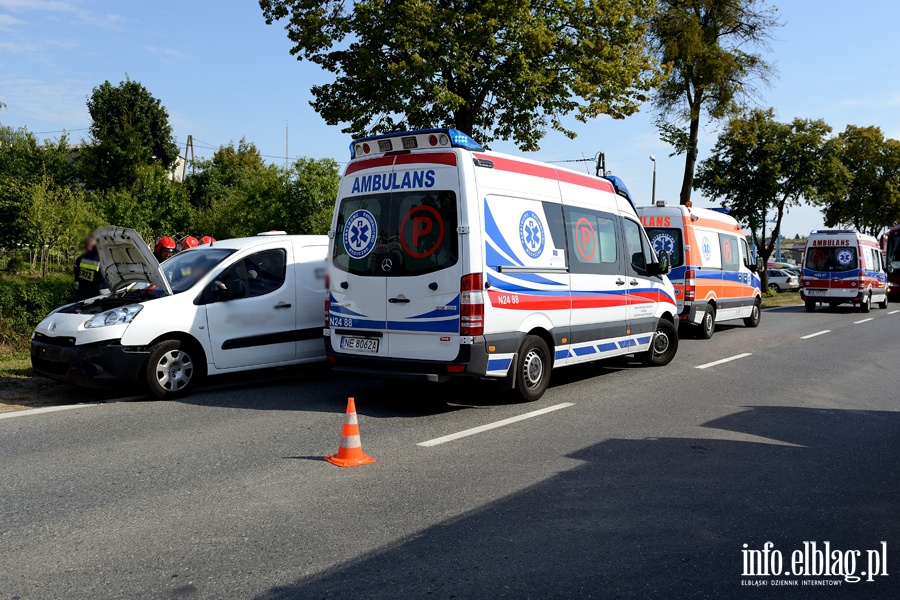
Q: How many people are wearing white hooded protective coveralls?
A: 0